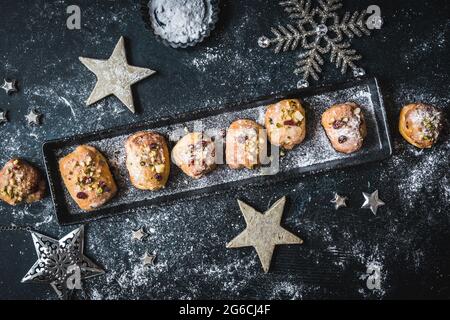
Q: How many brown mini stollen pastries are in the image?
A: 8